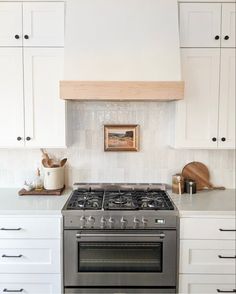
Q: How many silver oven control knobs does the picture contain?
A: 7